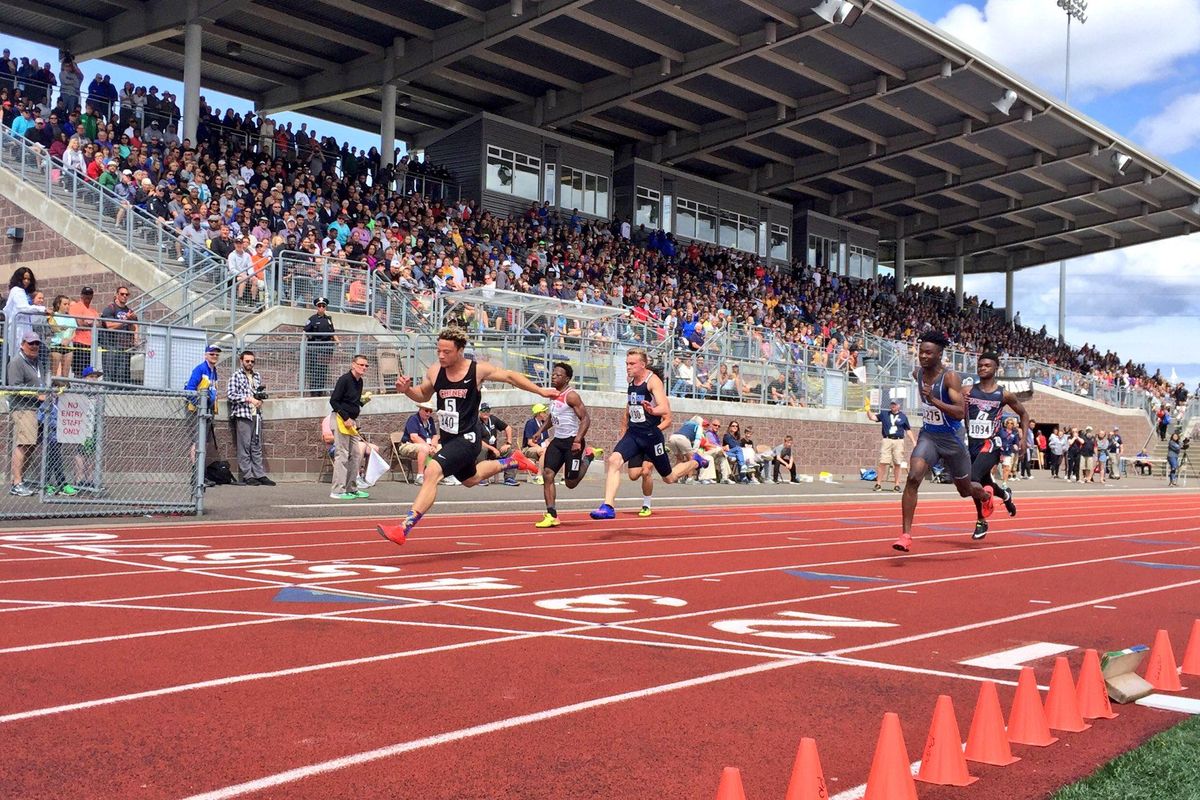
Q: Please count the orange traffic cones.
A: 10